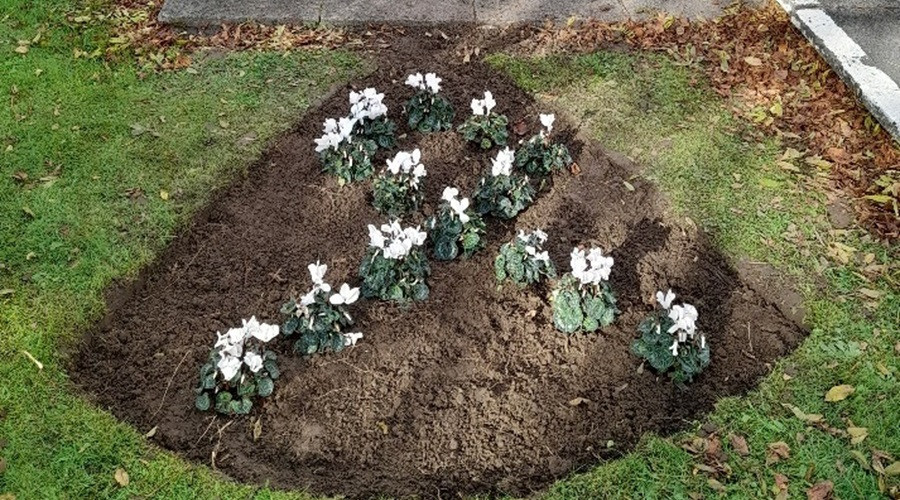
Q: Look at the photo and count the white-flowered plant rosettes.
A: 14